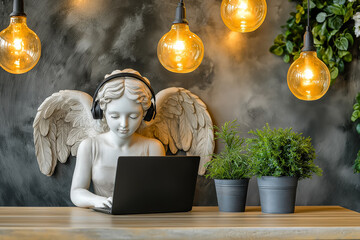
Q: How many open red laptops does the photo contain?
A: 0